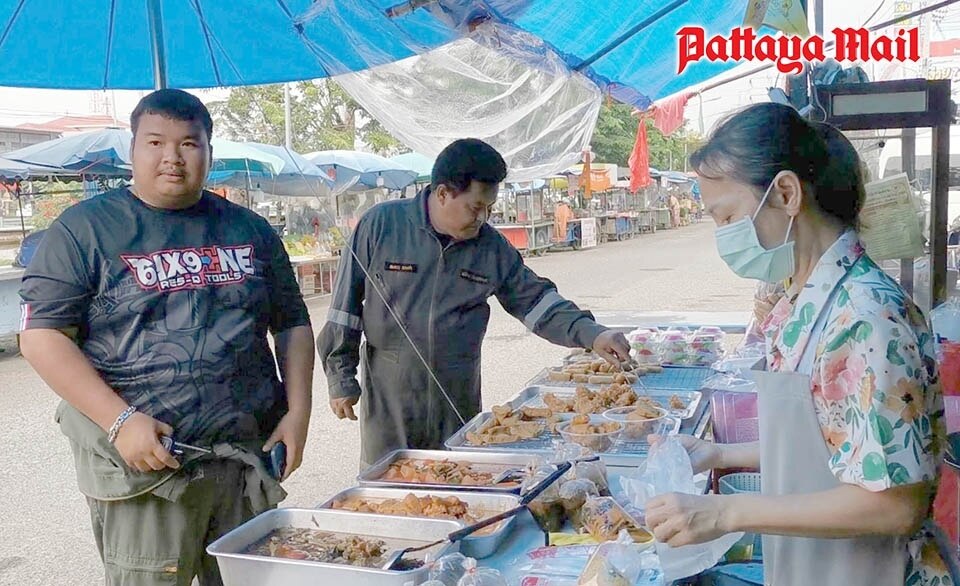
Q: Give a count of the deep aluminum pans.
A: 3